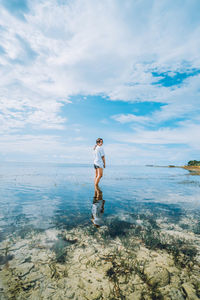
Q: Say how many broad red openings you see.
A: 0